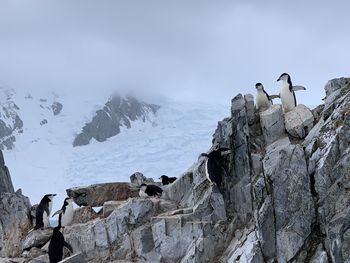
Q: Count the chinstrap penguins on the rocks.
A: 8